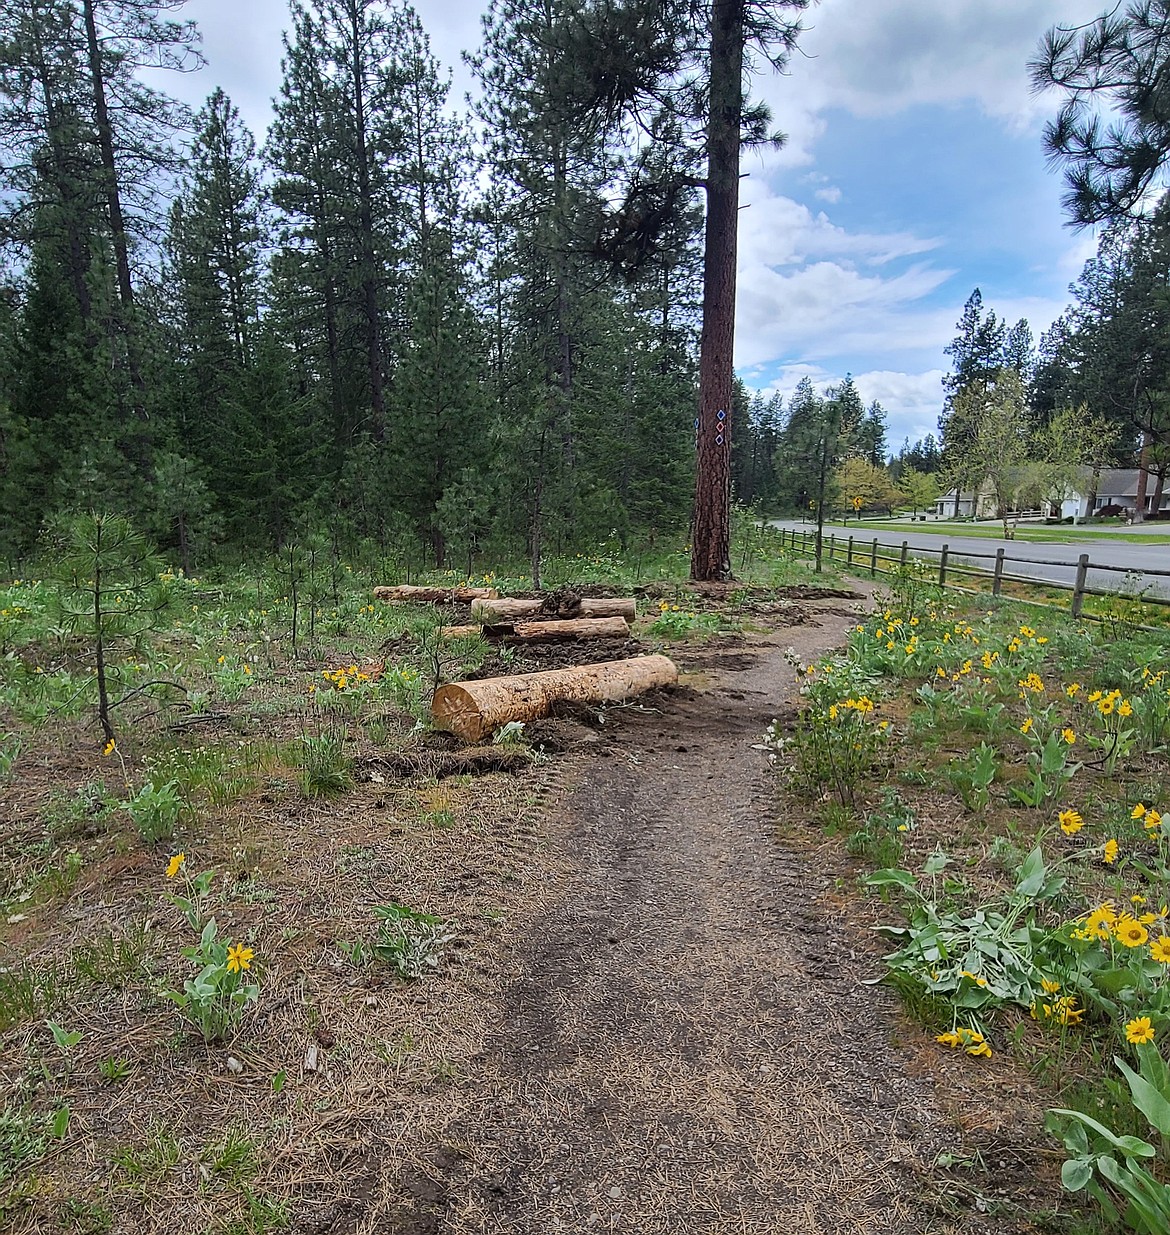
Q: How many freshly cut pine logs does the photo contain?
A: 4